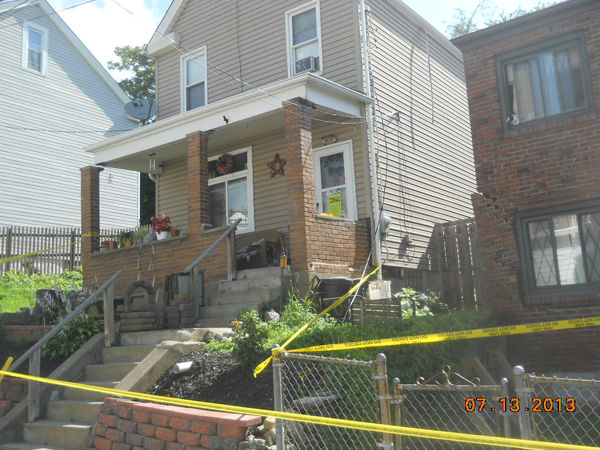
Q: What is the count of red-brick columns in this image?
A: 3